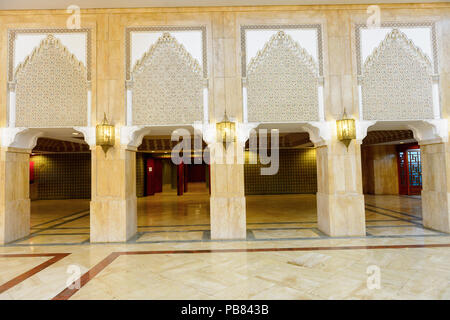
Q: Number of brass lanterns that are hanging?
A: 3